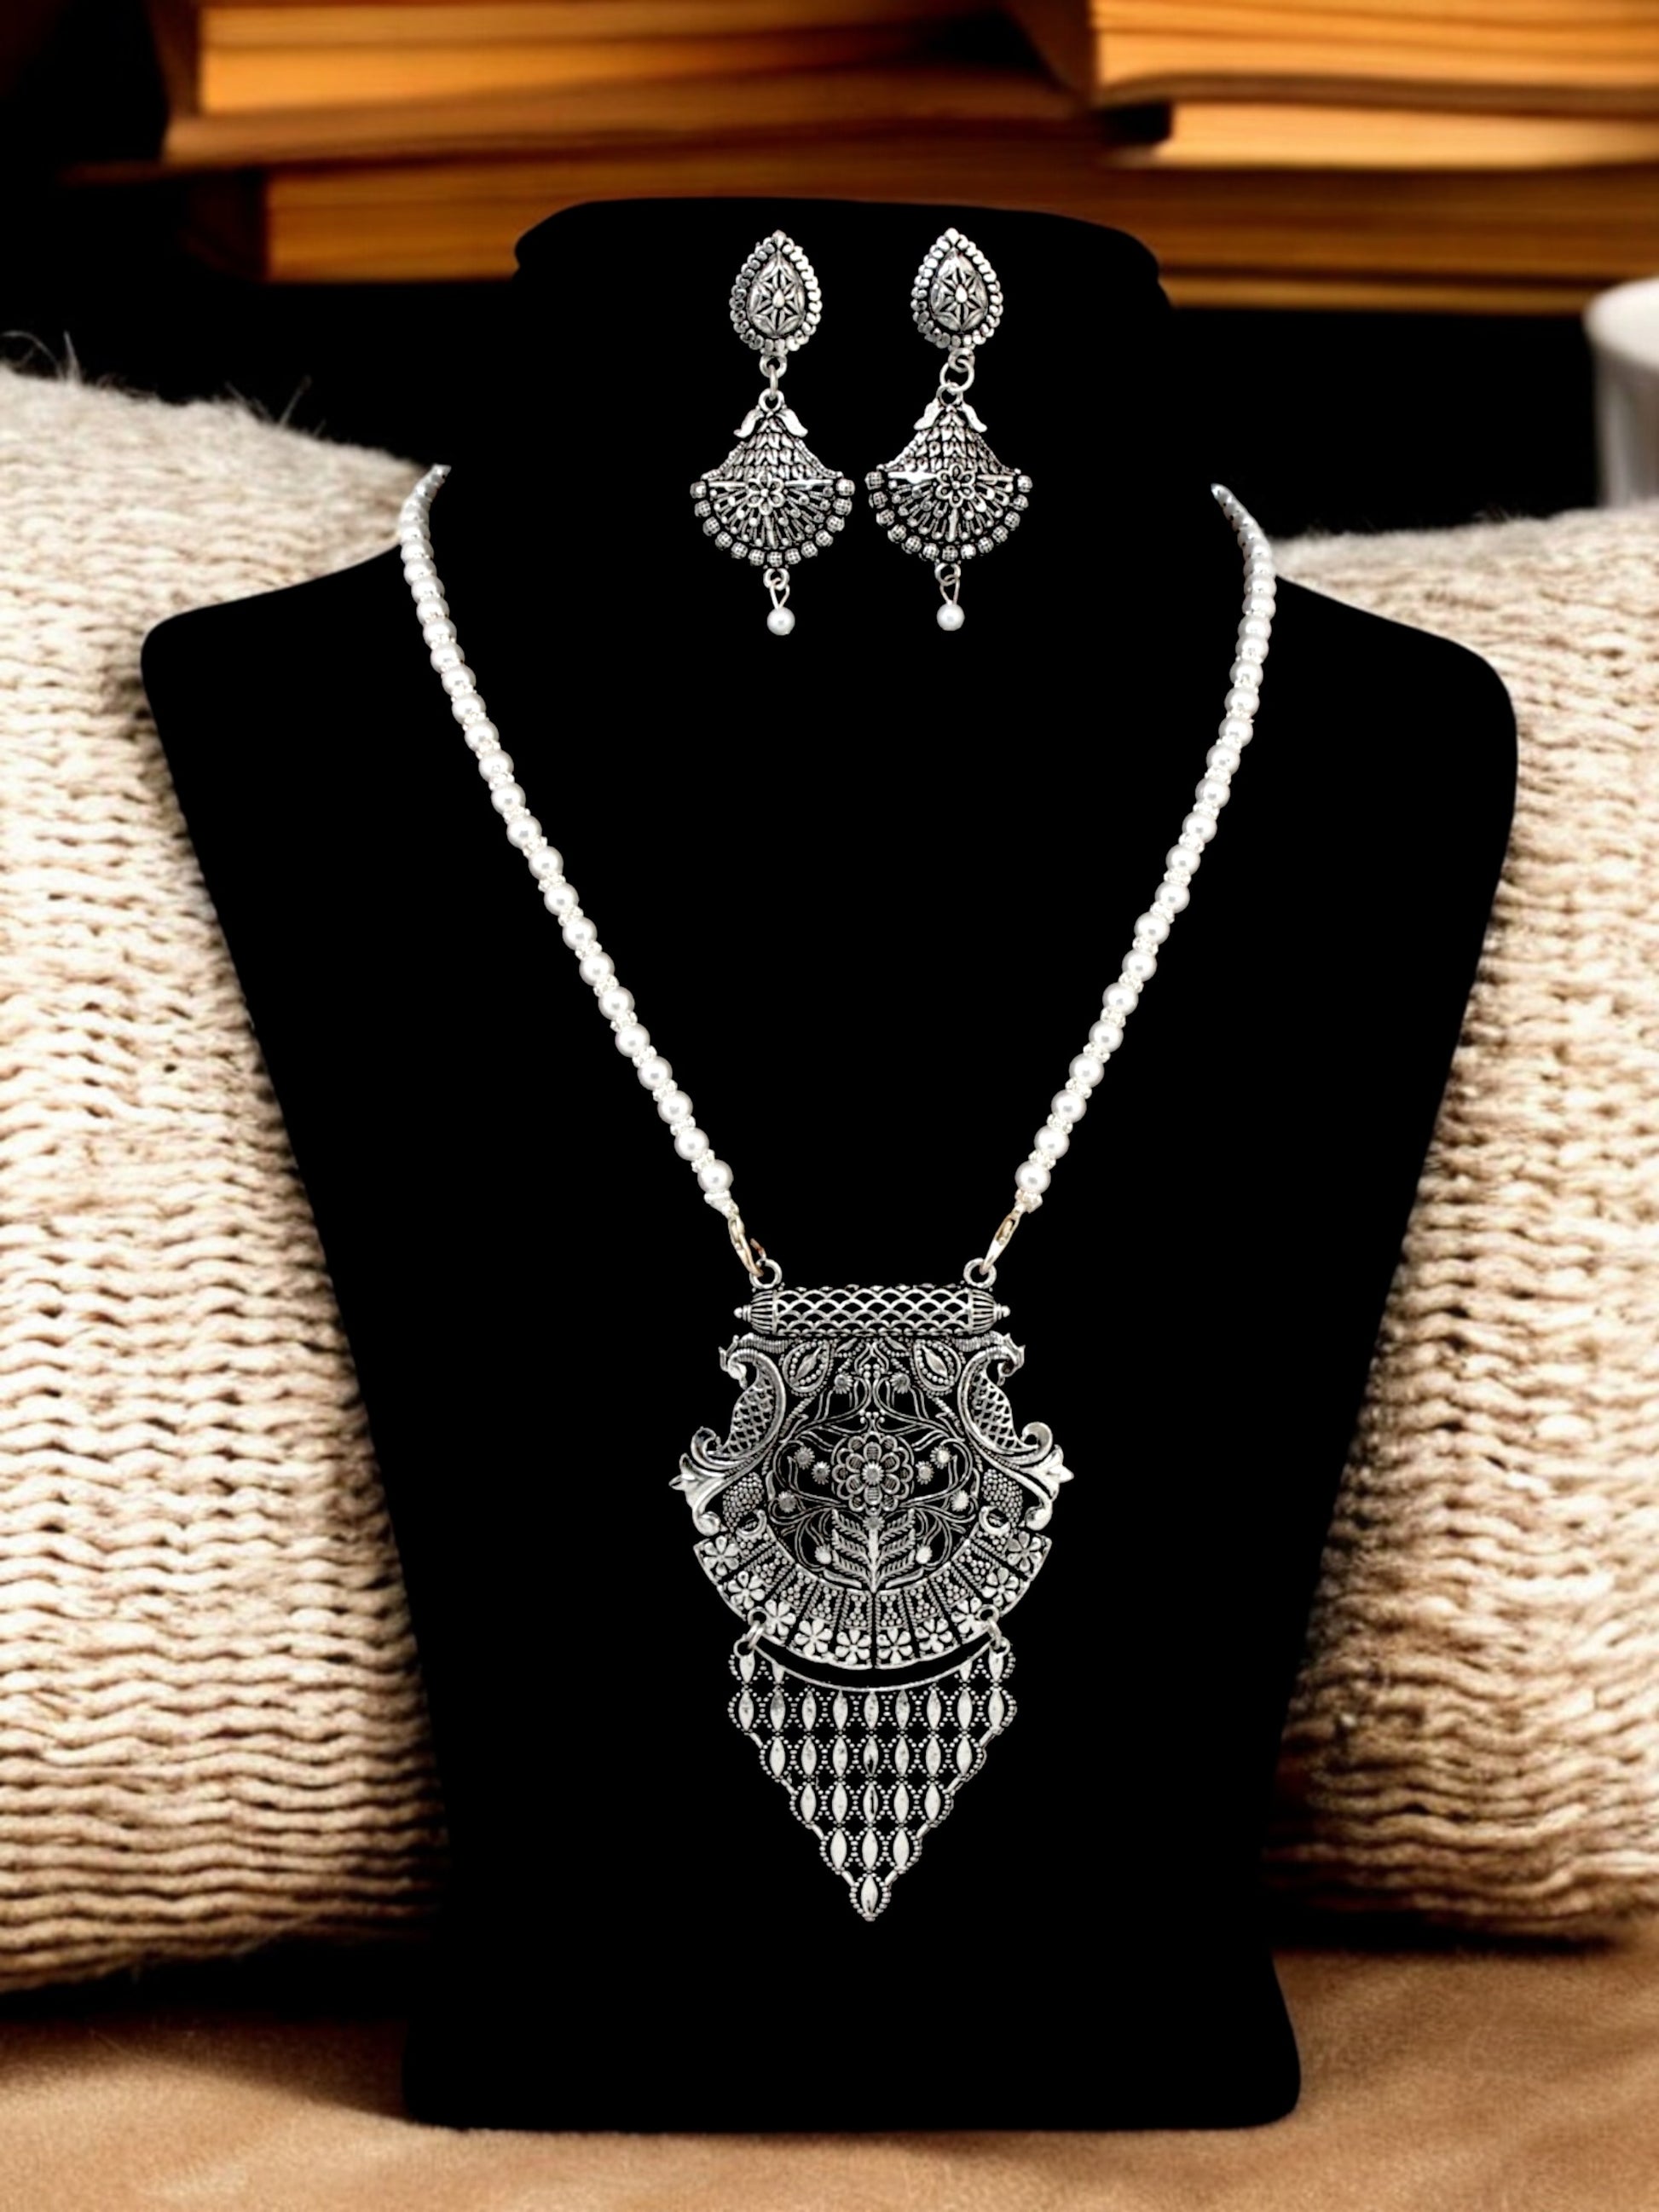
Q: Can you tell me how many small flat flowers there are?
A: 10